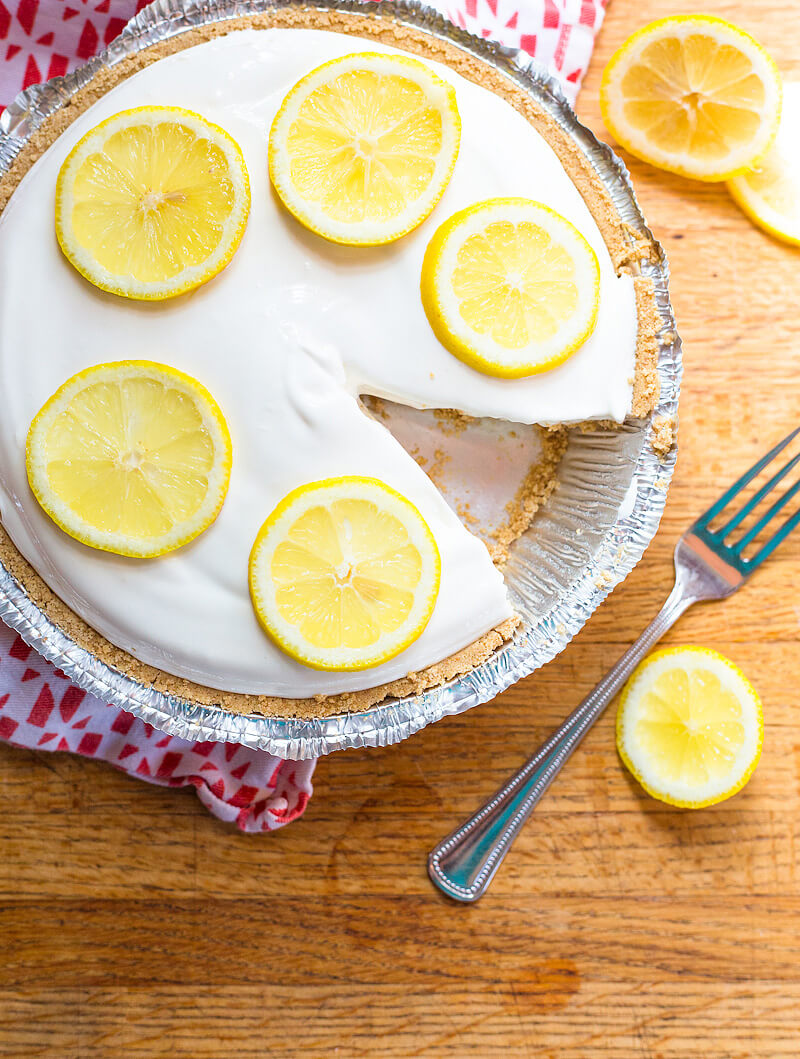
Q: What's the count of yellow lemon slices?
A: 8